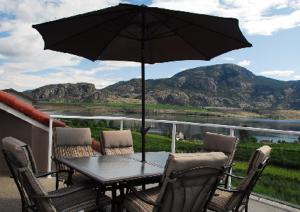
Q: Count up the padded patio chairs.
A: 6